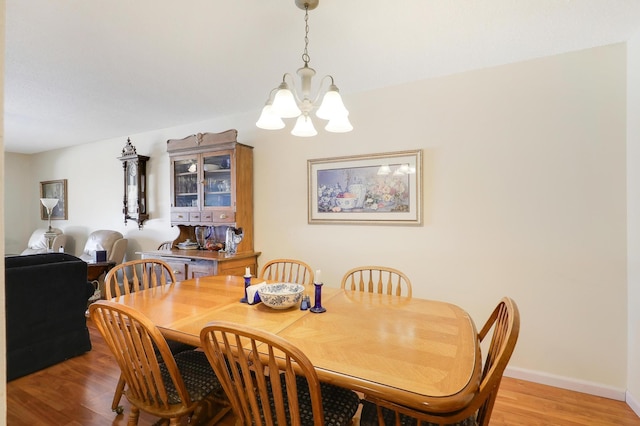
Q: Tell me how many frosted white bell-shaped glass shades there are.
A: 5